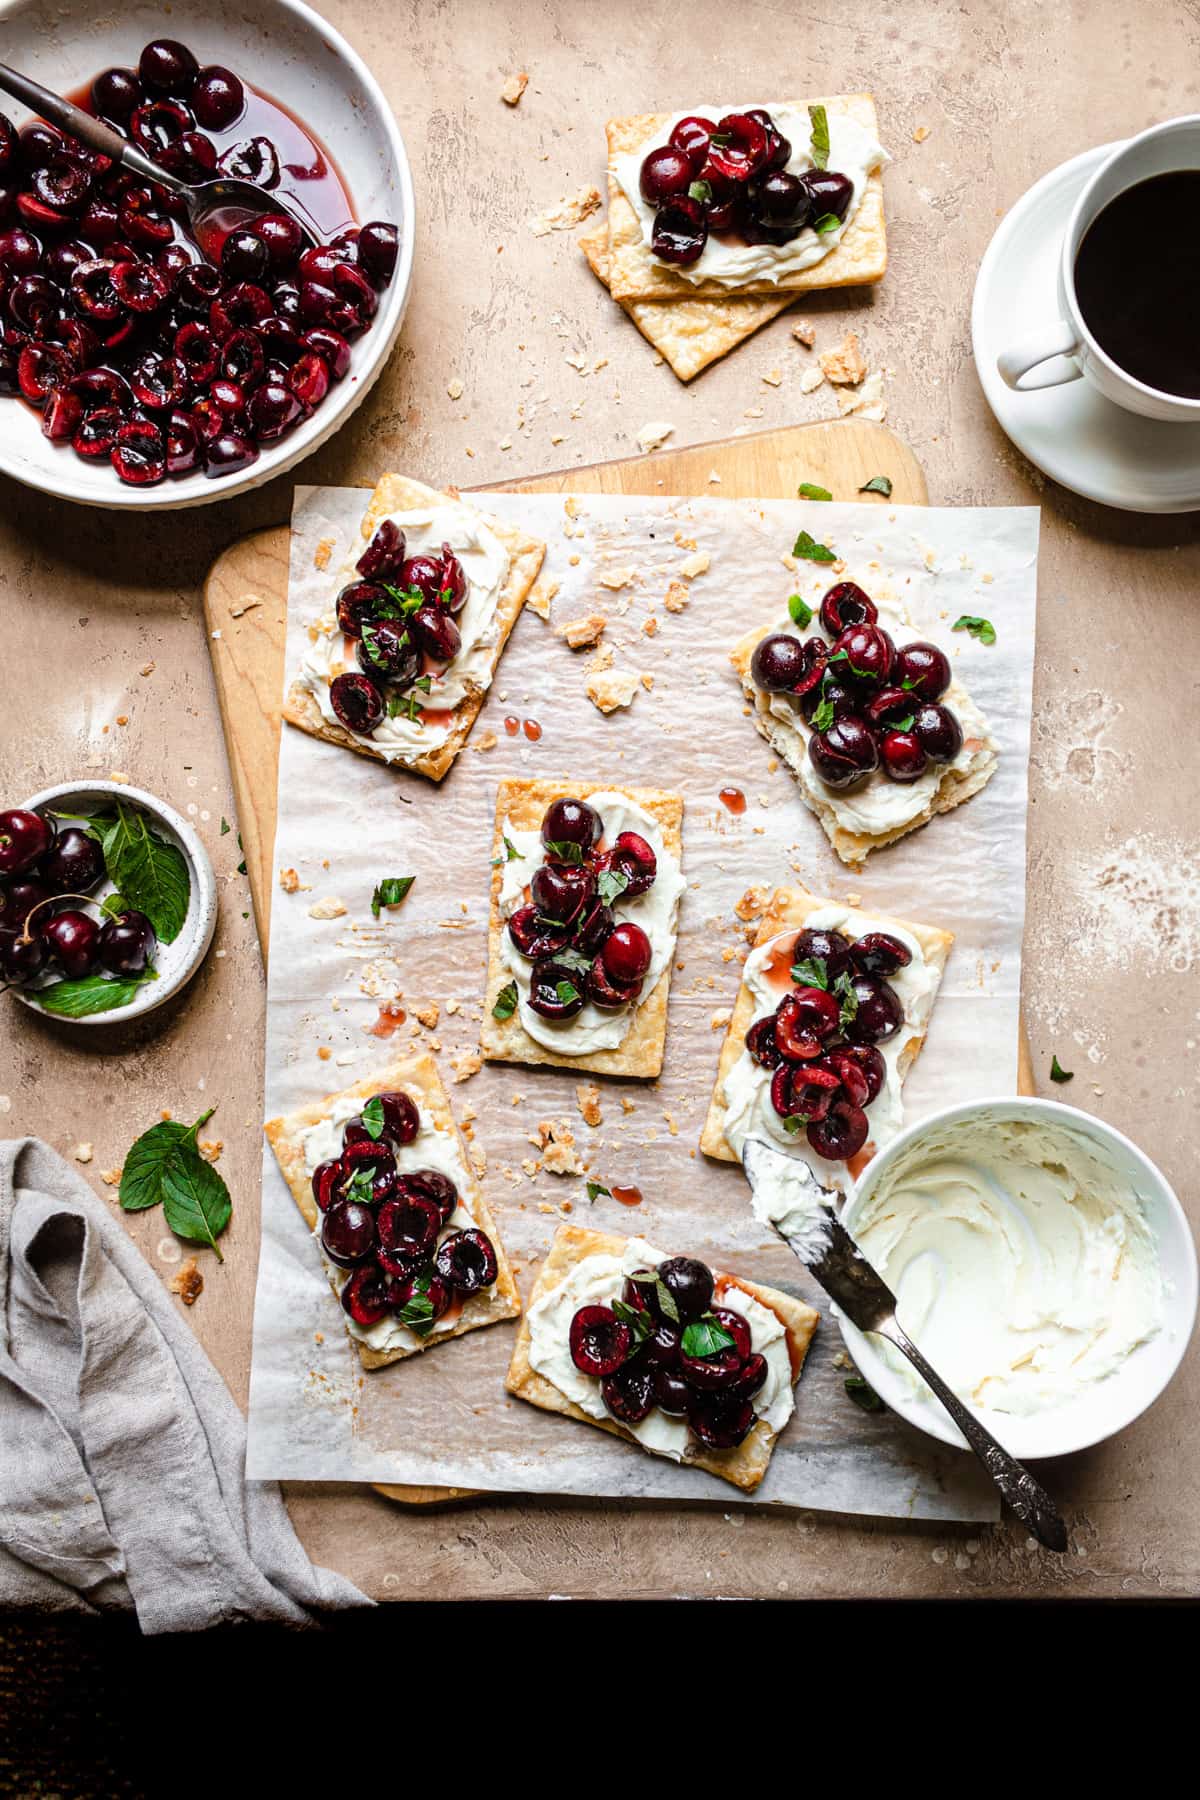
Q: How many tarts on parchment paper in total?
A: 6